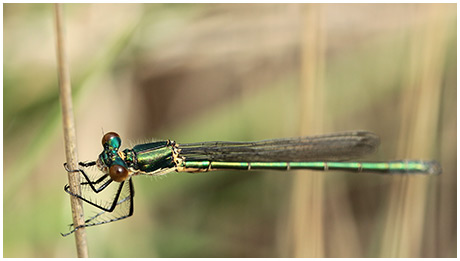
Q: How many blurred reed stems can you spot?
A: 2